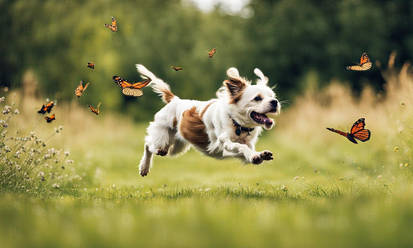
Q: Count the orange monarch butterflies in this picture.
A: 11